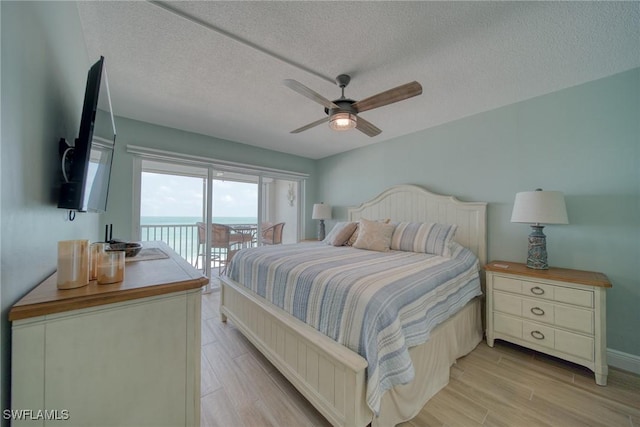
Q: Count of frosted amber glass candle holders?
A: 3